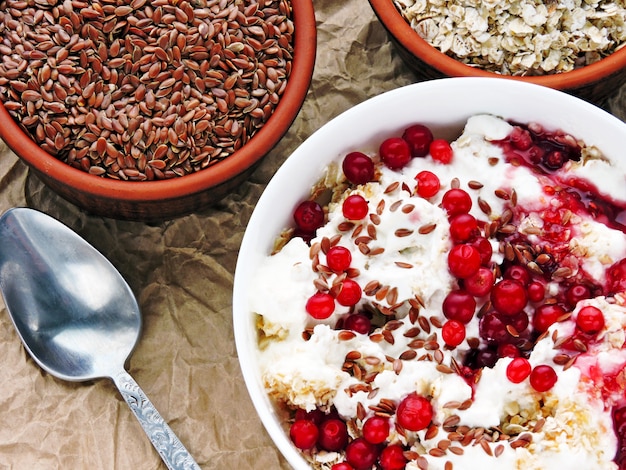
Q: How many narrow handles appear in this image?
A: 1